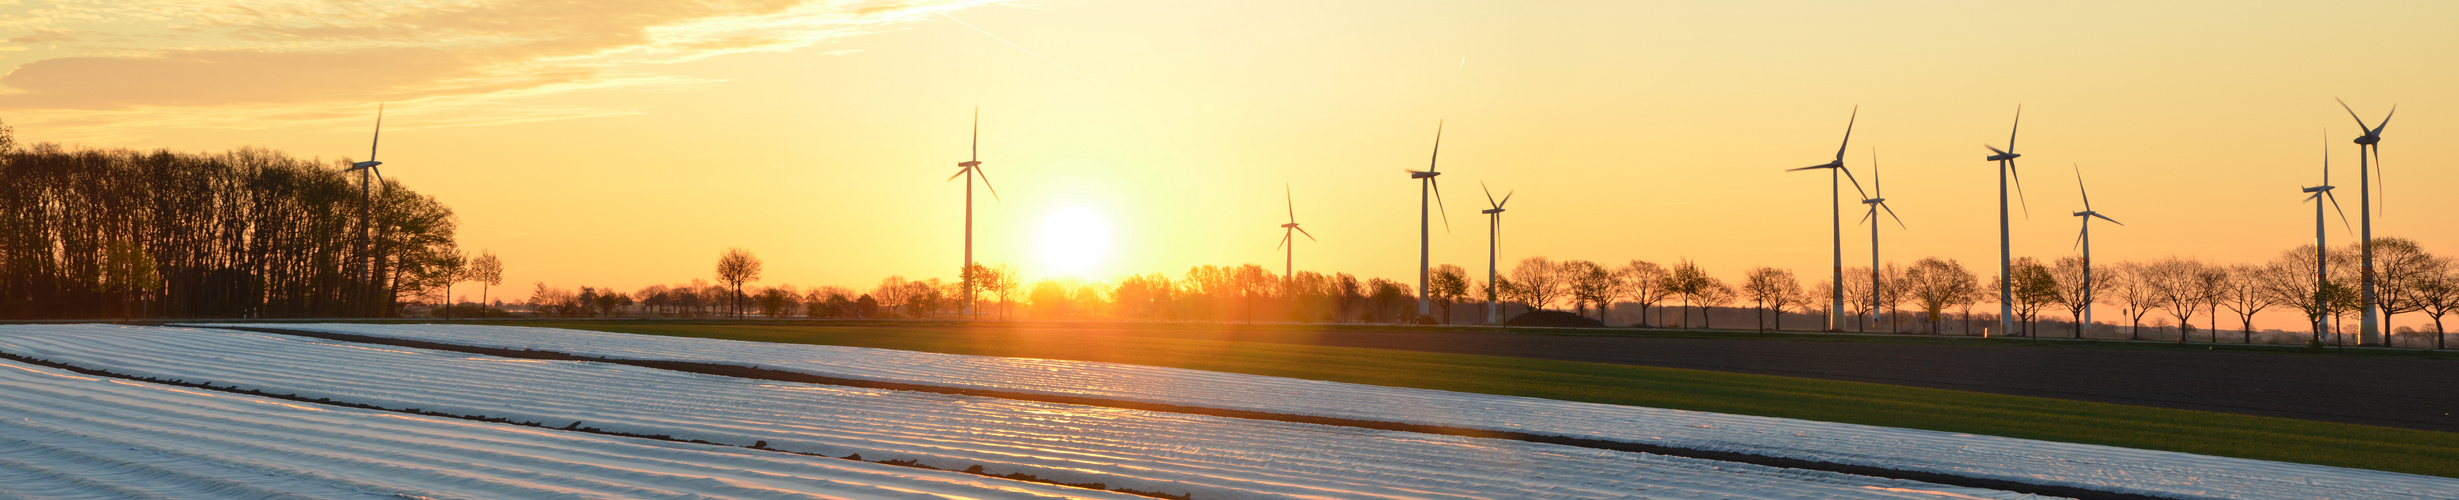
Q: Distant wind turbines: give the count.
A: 11